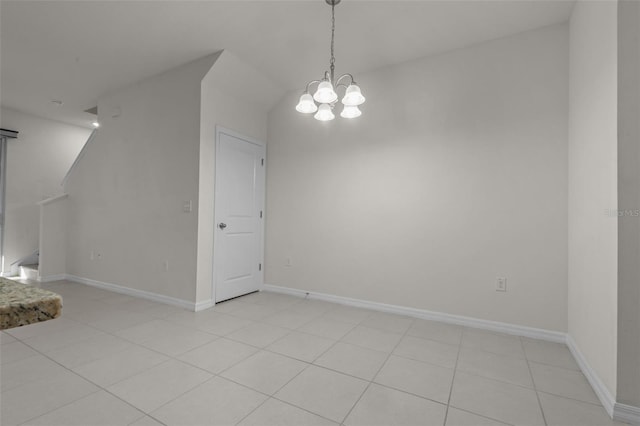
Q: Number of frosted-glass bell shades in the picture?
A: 5